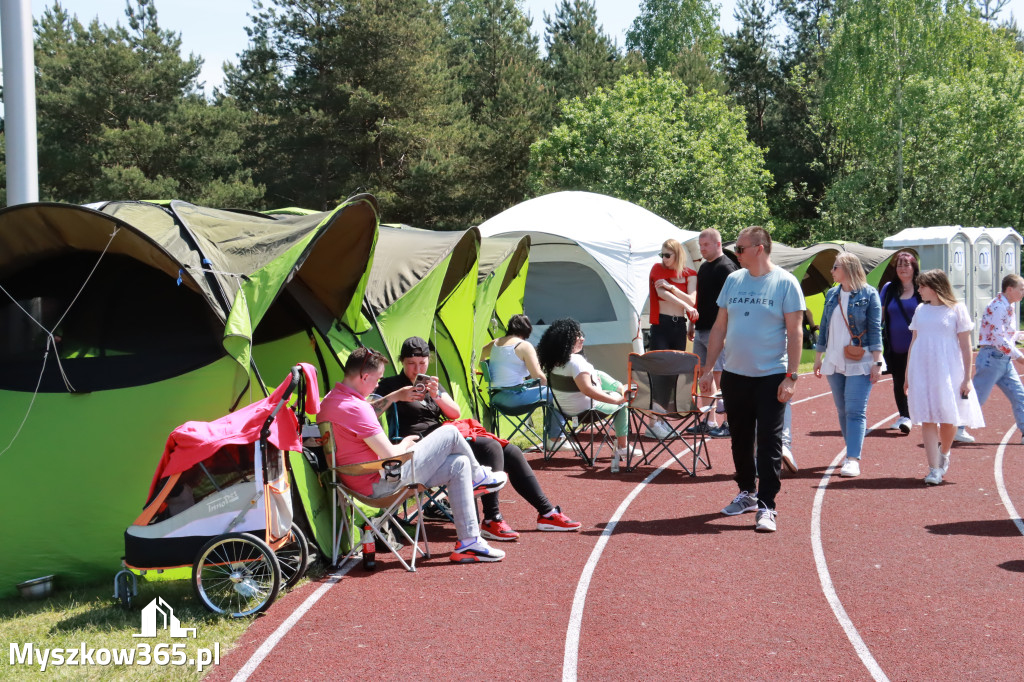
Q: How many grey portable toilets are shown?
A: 3